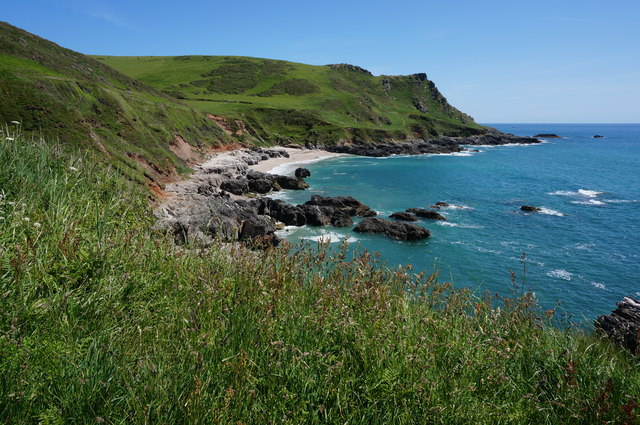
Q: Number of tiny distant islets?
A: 2